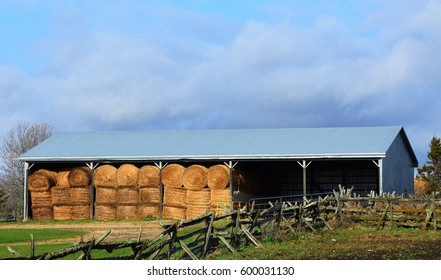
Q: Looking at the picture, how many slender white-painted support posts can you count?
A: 6